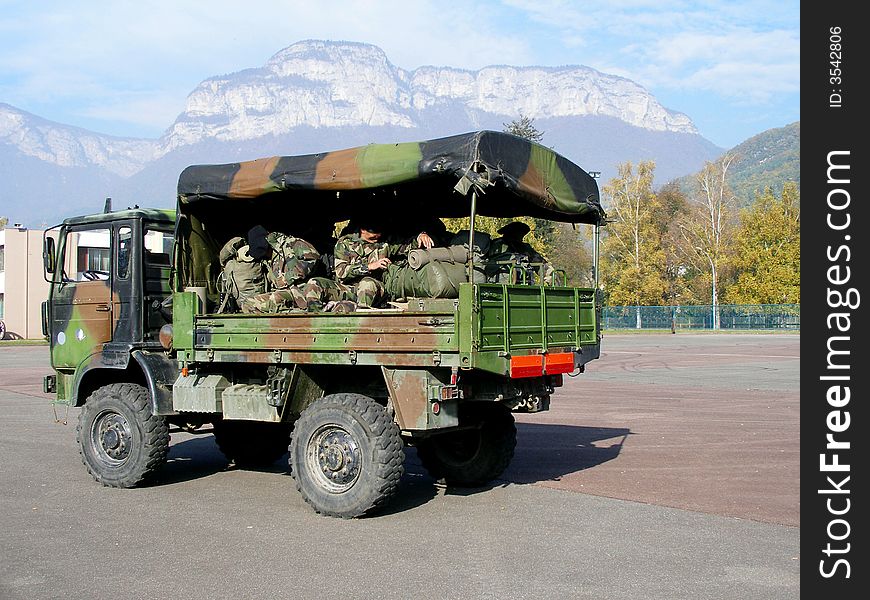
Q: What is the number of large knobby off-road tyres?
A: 4